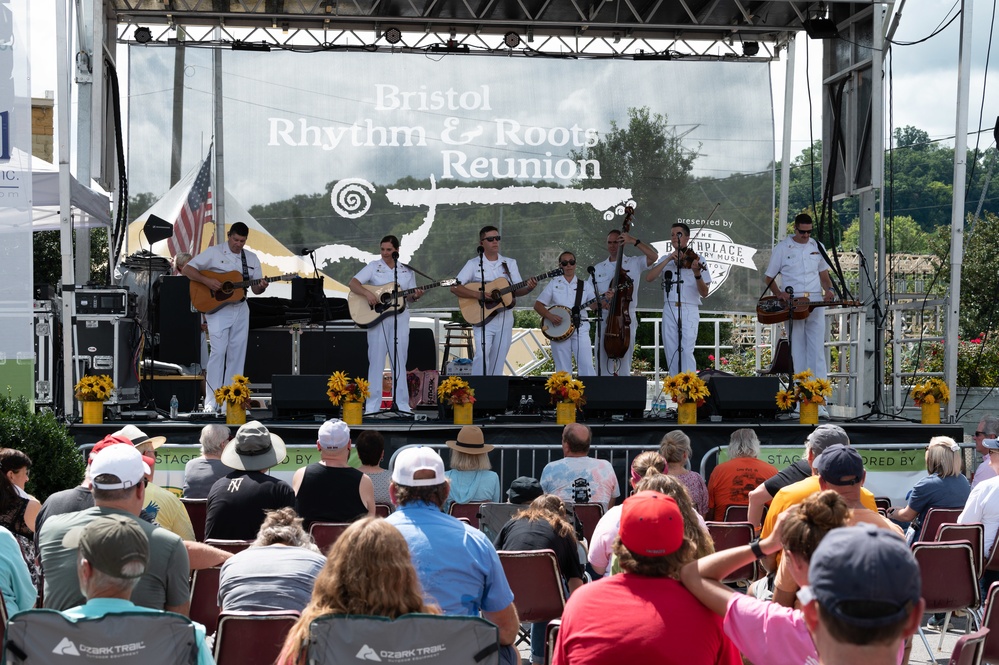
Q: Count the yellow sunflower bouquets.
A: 8